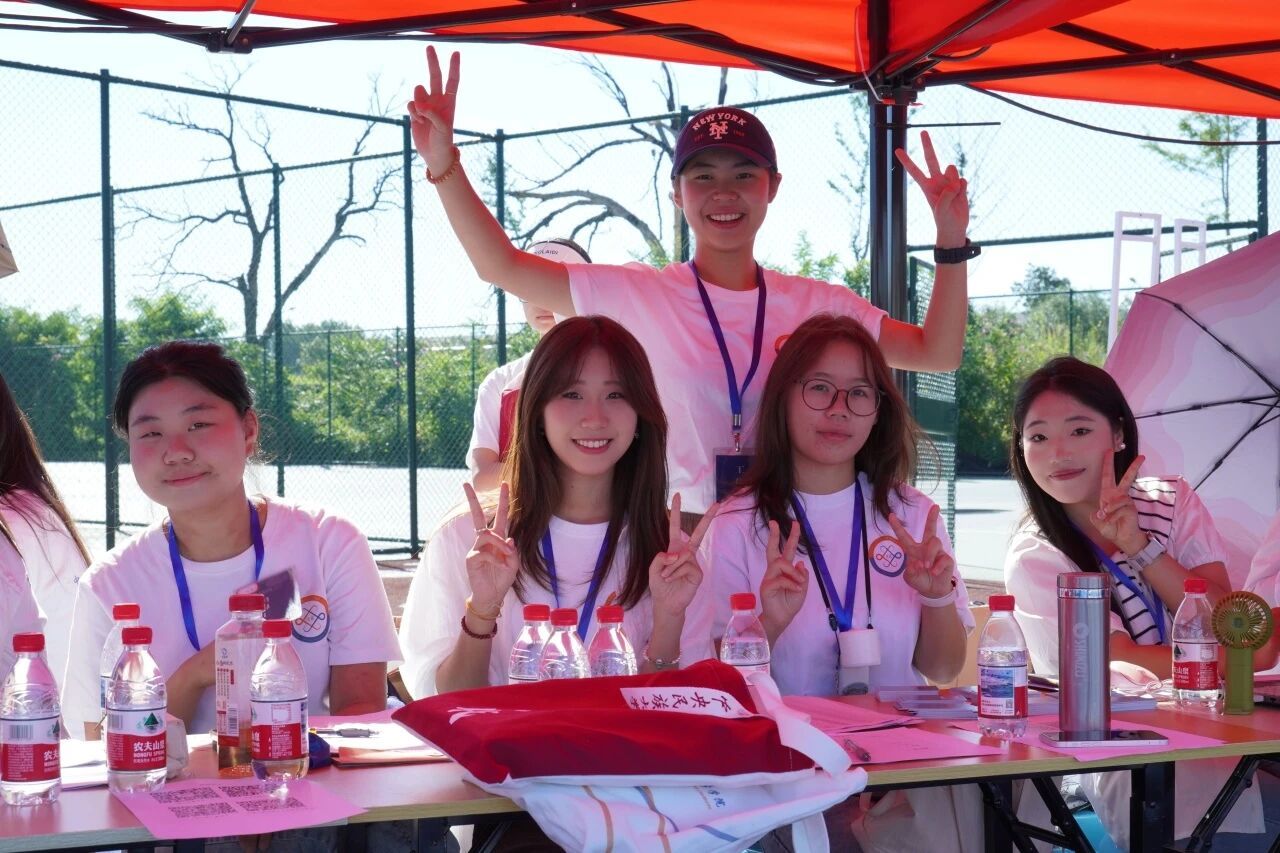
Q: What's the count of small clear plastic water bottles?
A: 10